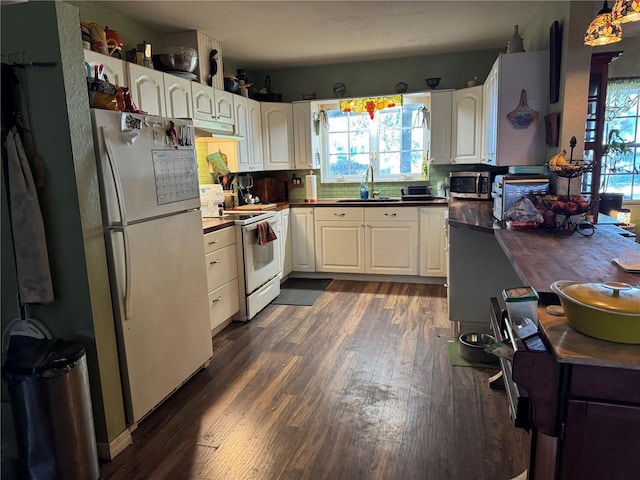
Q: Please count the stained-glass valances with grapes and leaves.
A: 1